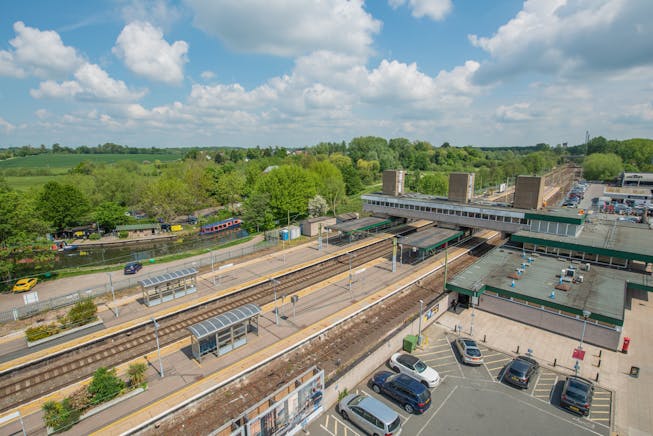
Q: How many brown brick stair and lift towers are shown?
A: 3